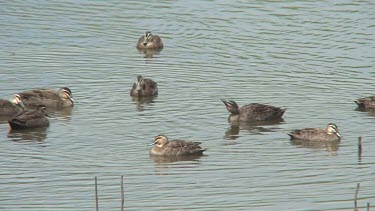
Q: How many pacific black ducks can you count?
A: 9